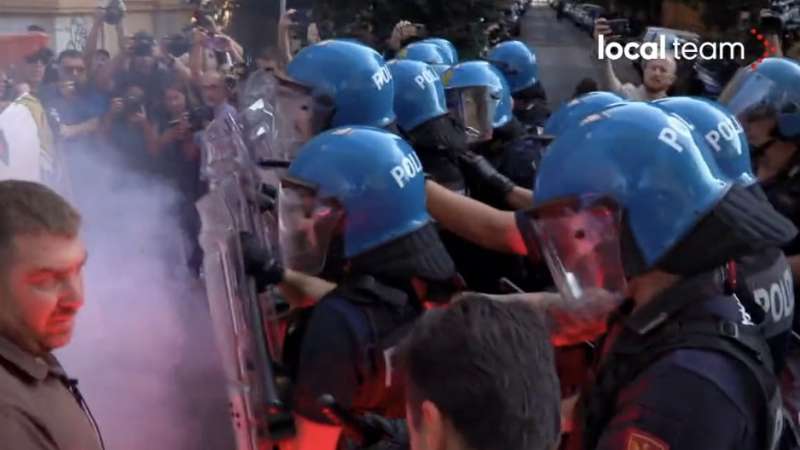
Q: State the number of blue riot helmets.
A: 11